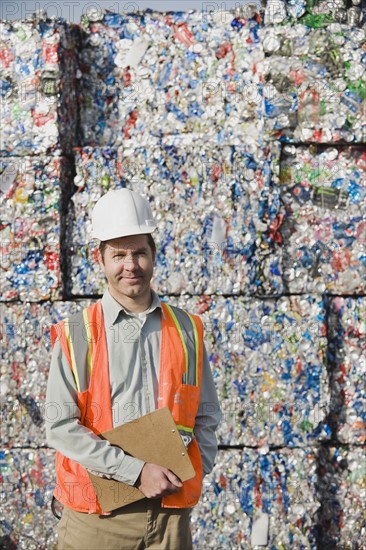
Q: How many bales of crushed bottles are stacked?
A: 12